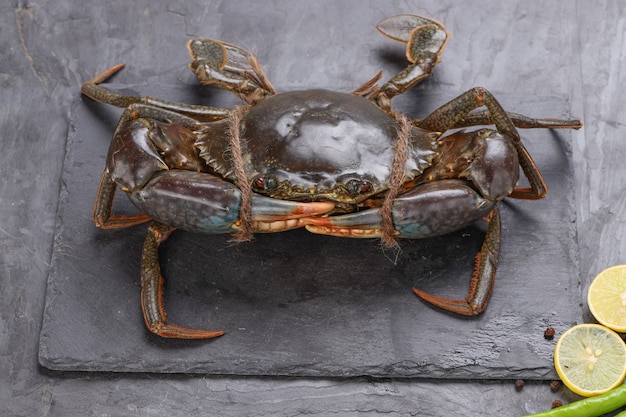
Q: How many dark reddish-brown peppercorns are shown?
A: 4